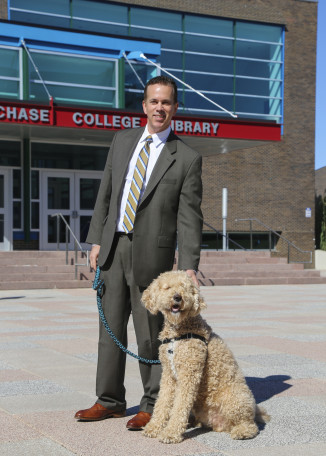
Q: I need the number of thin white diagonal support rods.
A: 3